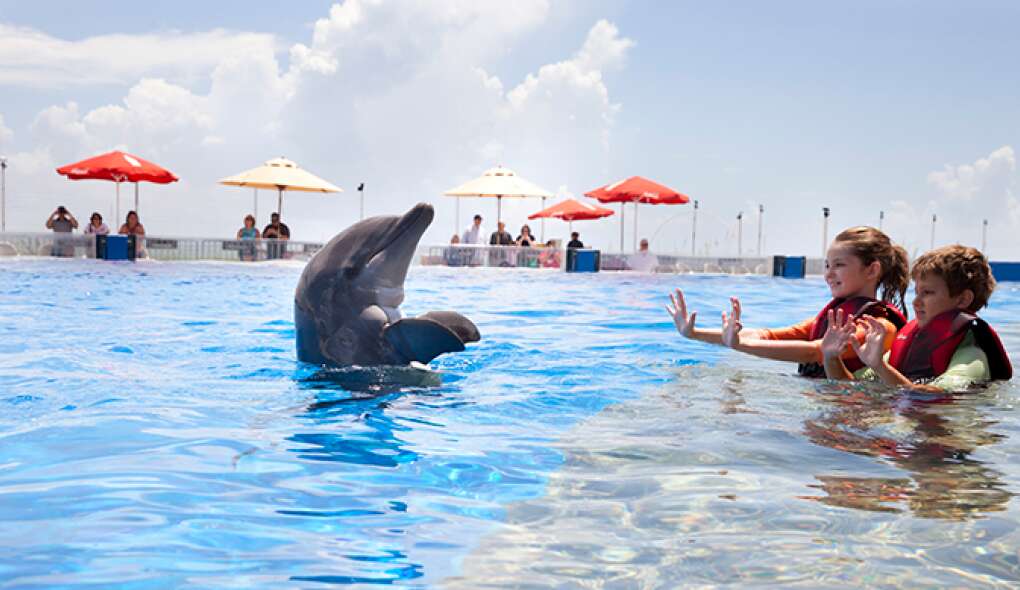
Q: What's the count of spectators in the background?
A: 12